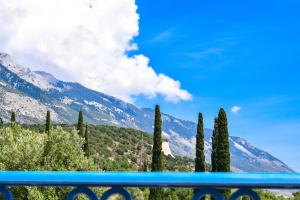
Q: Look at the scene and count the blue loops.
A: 5